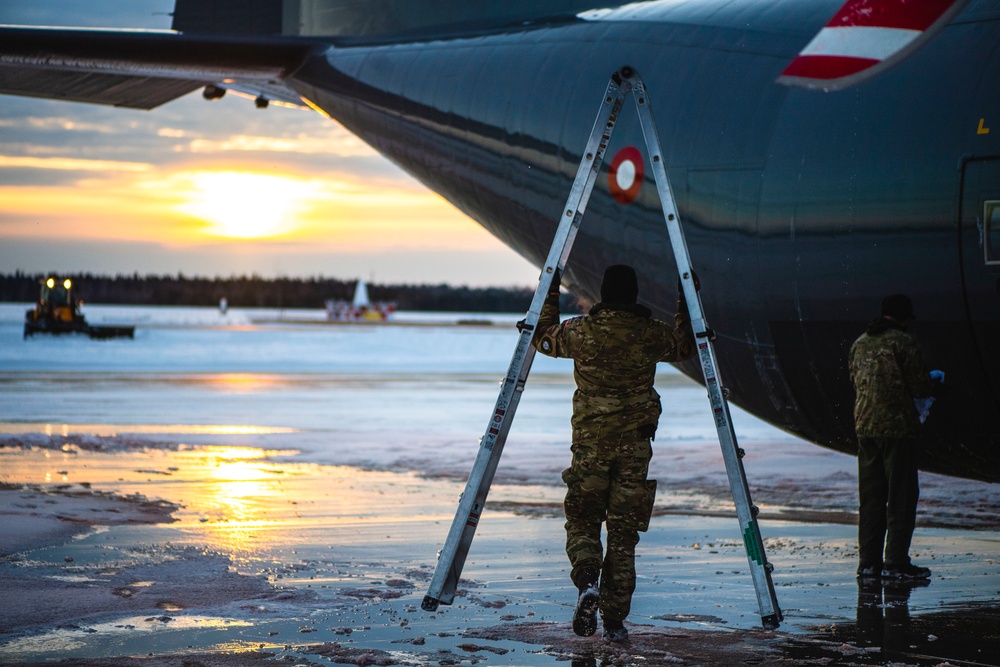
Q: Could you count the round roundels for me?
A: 1